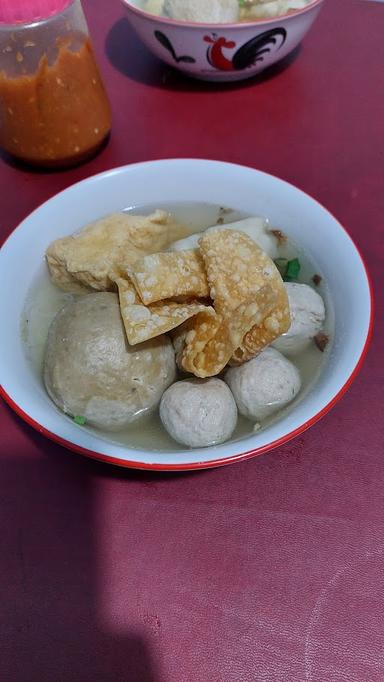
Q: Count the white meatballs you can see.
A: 3